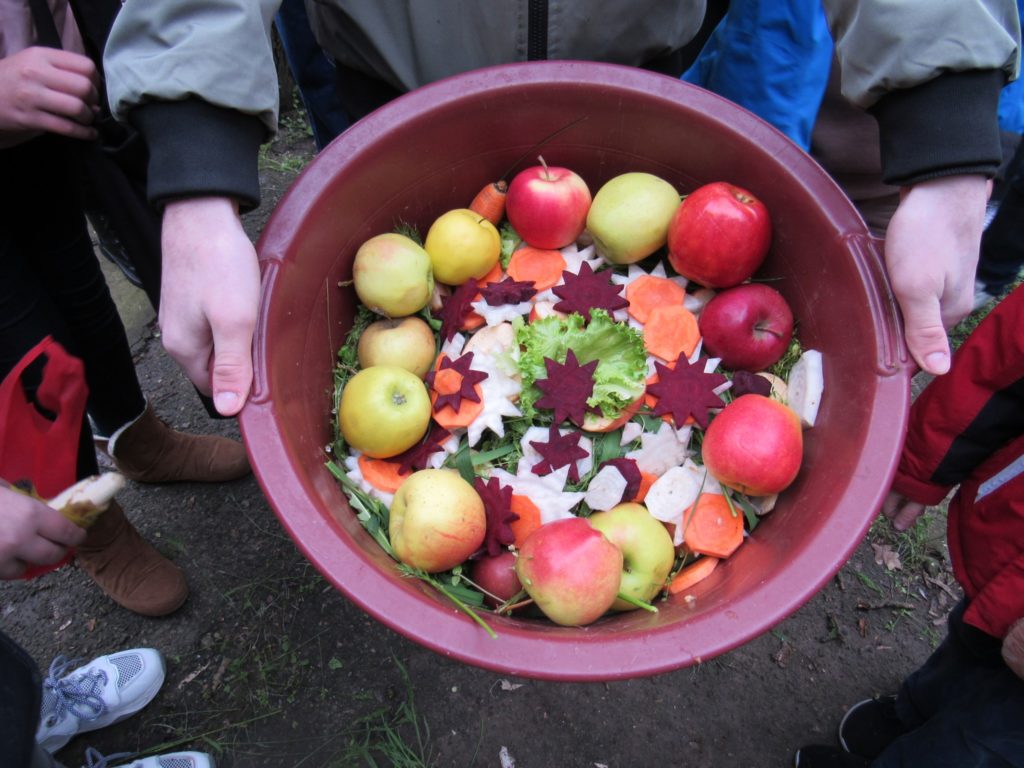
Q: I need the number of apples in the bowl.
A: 13